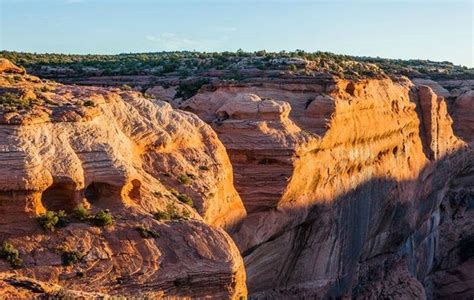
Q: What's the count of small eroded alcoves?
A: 3